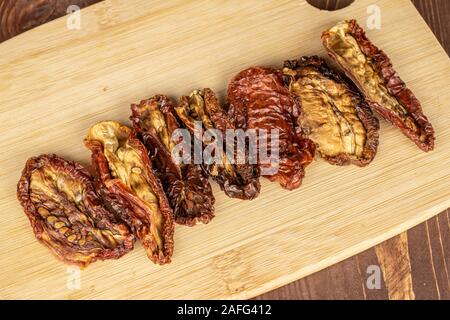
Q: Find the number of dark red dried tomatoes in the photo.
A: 7